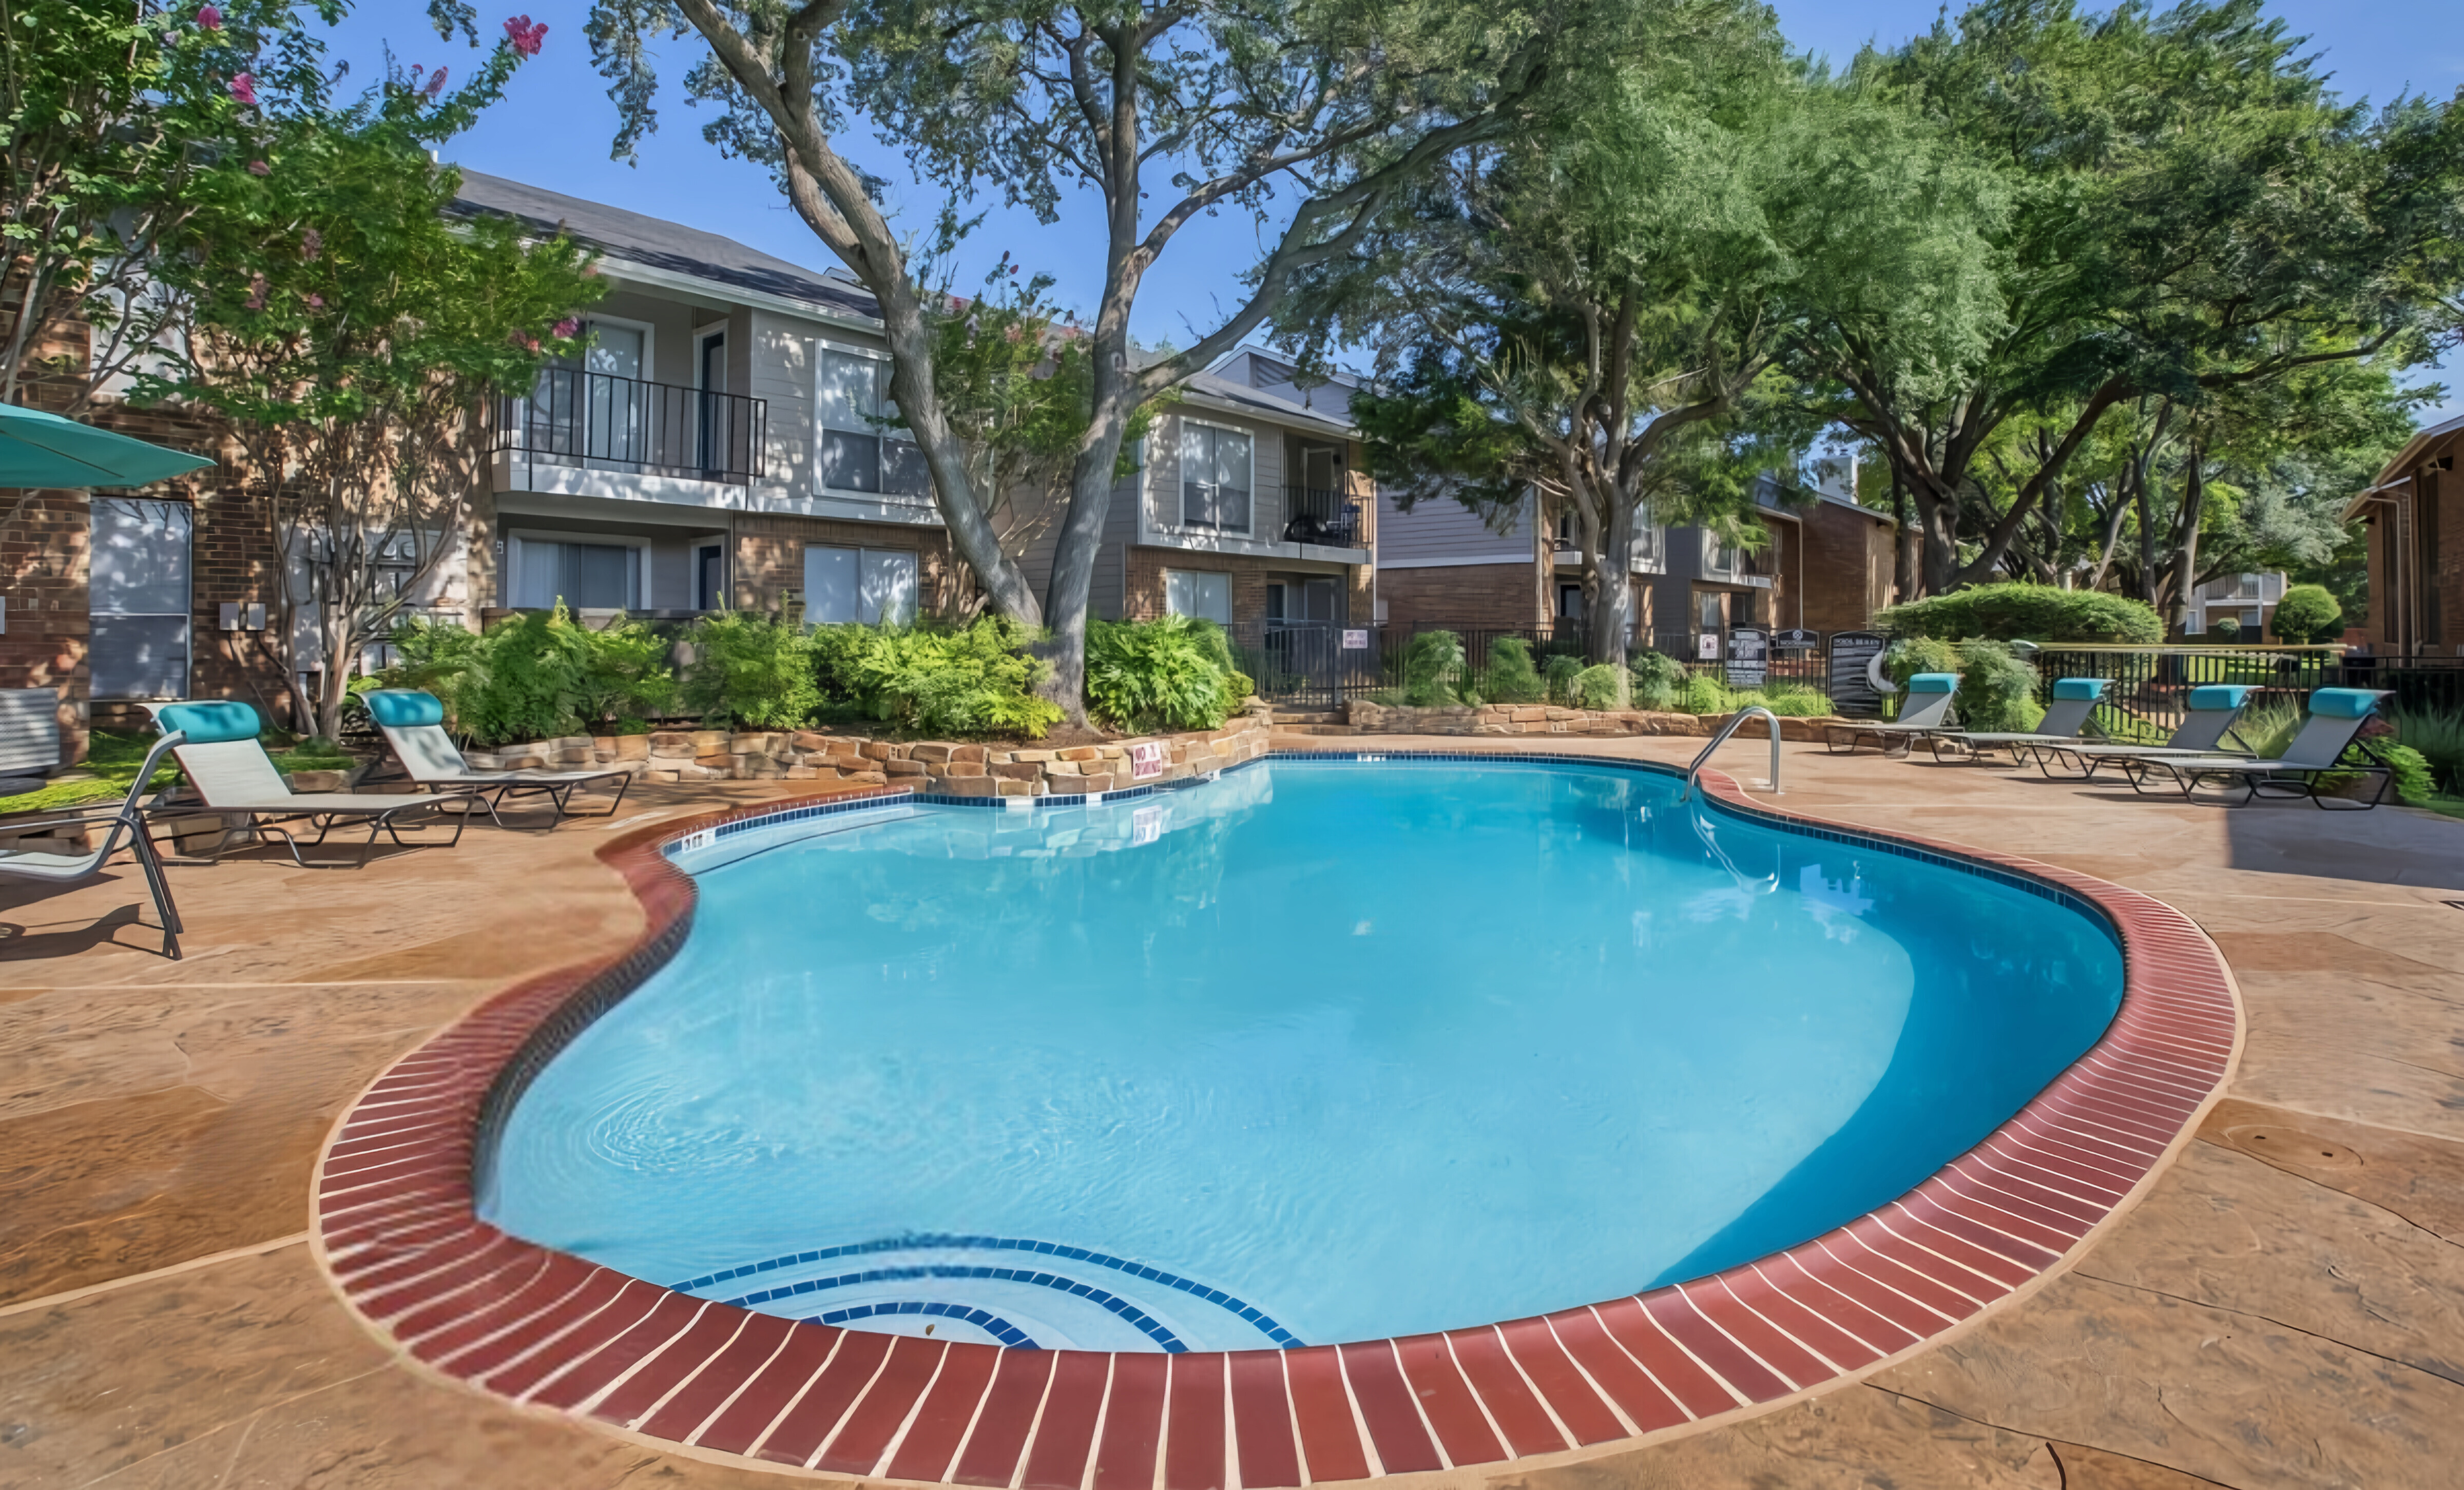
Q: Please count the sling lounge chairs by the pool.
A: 6